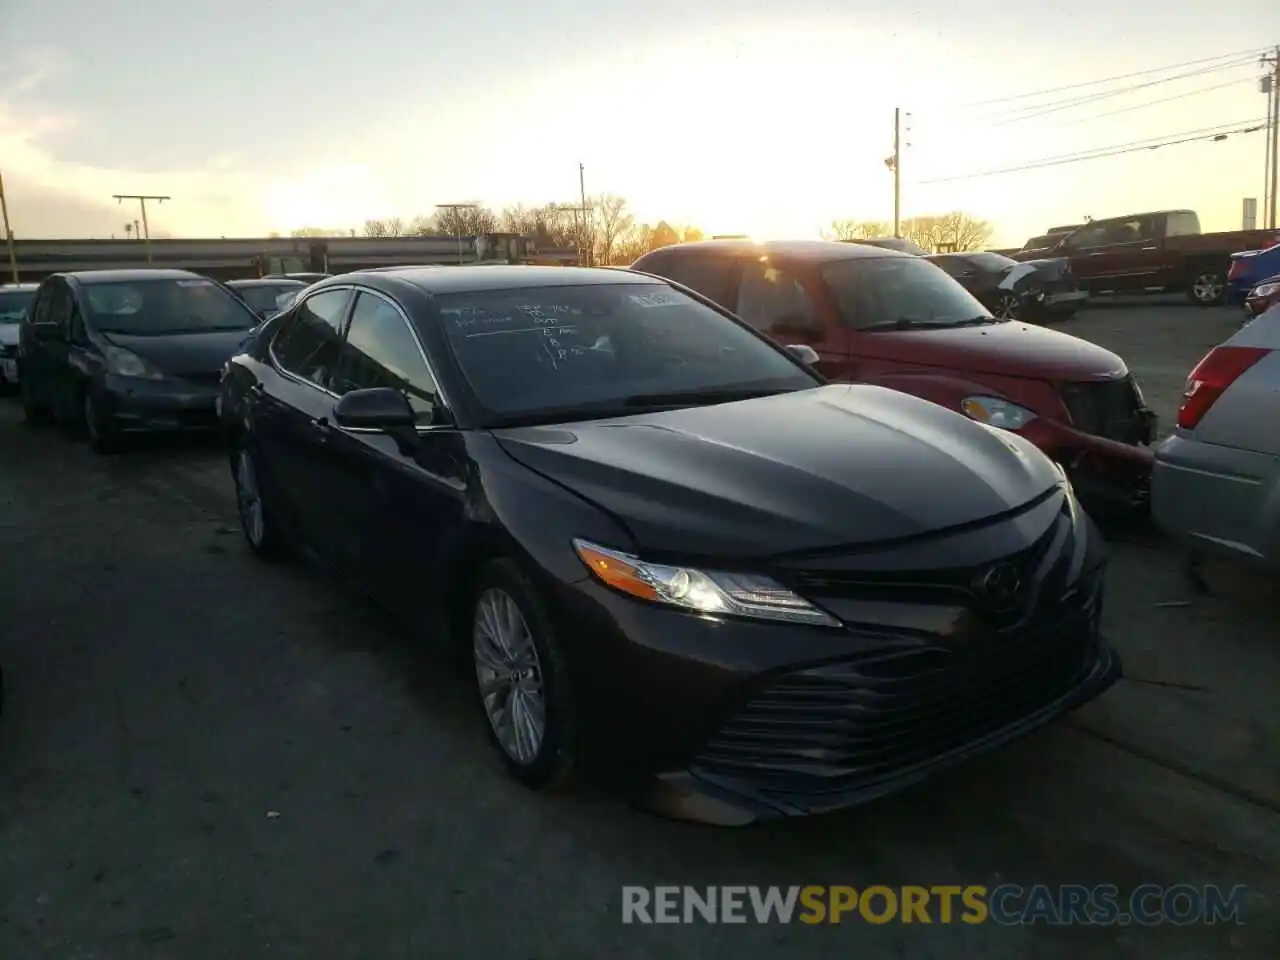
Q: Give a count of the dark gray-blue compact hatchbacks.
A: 1